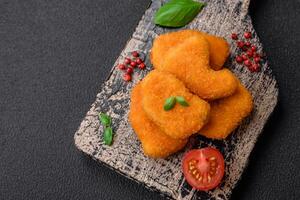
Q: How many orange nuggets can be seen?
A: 5